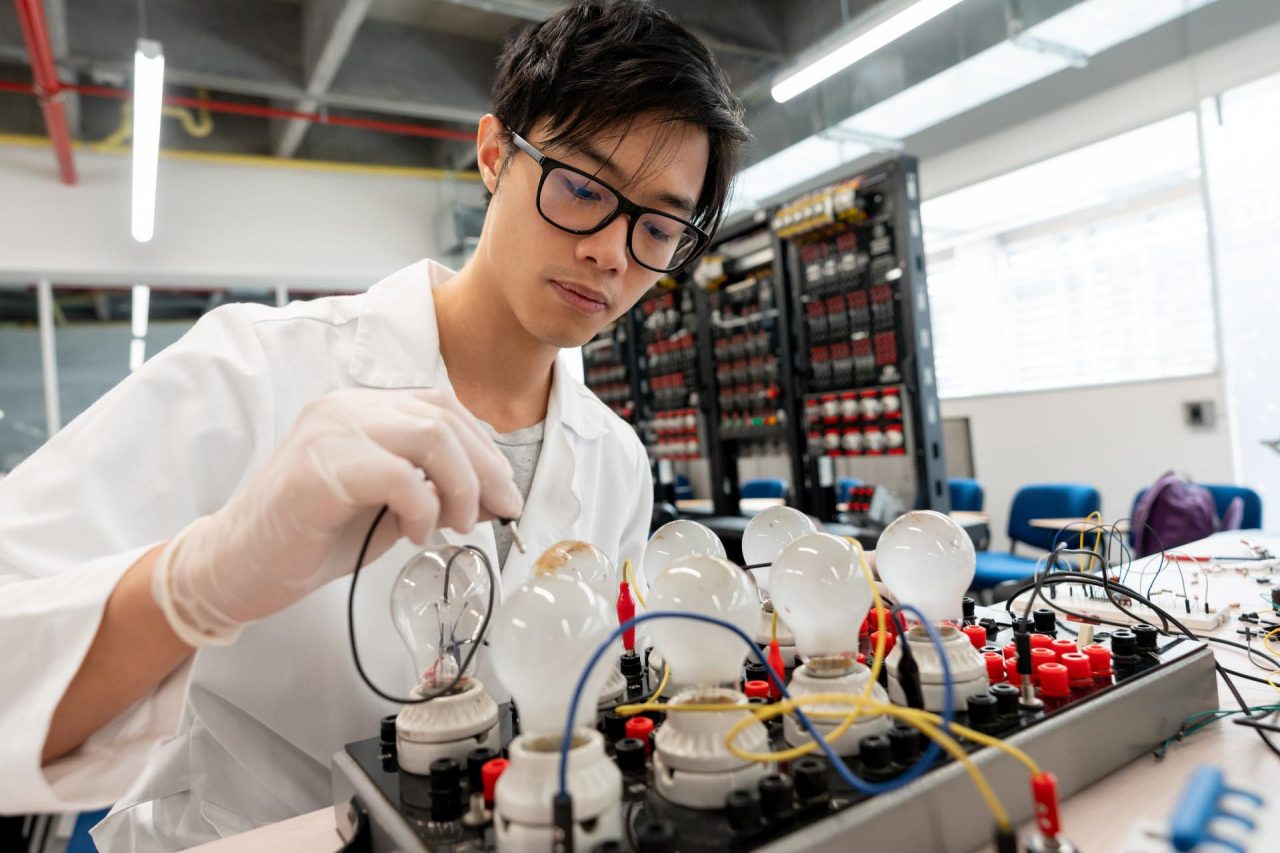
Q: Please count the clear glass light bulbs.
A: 1